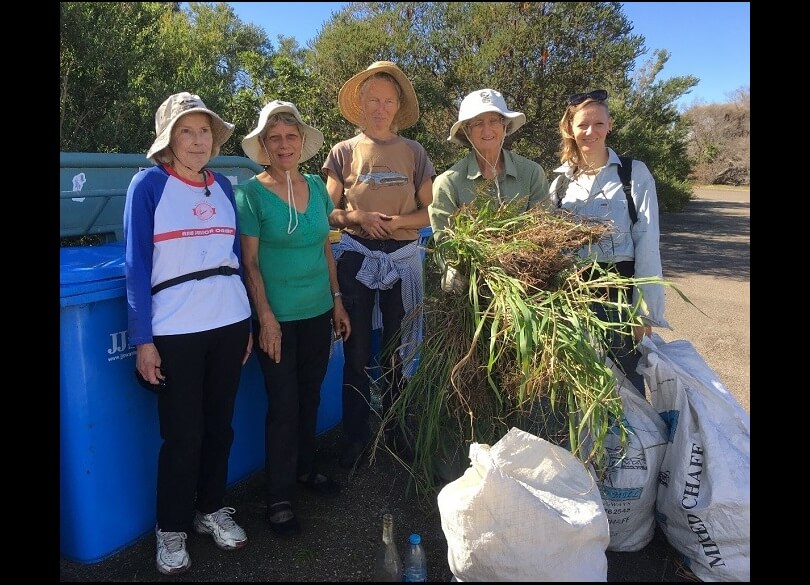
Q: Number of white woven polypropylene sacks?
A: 3